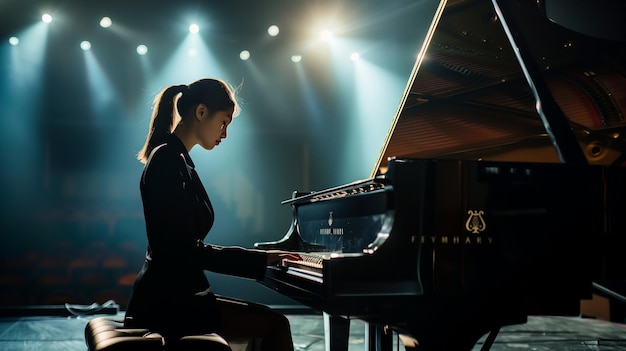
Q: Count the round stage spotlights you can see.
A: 11